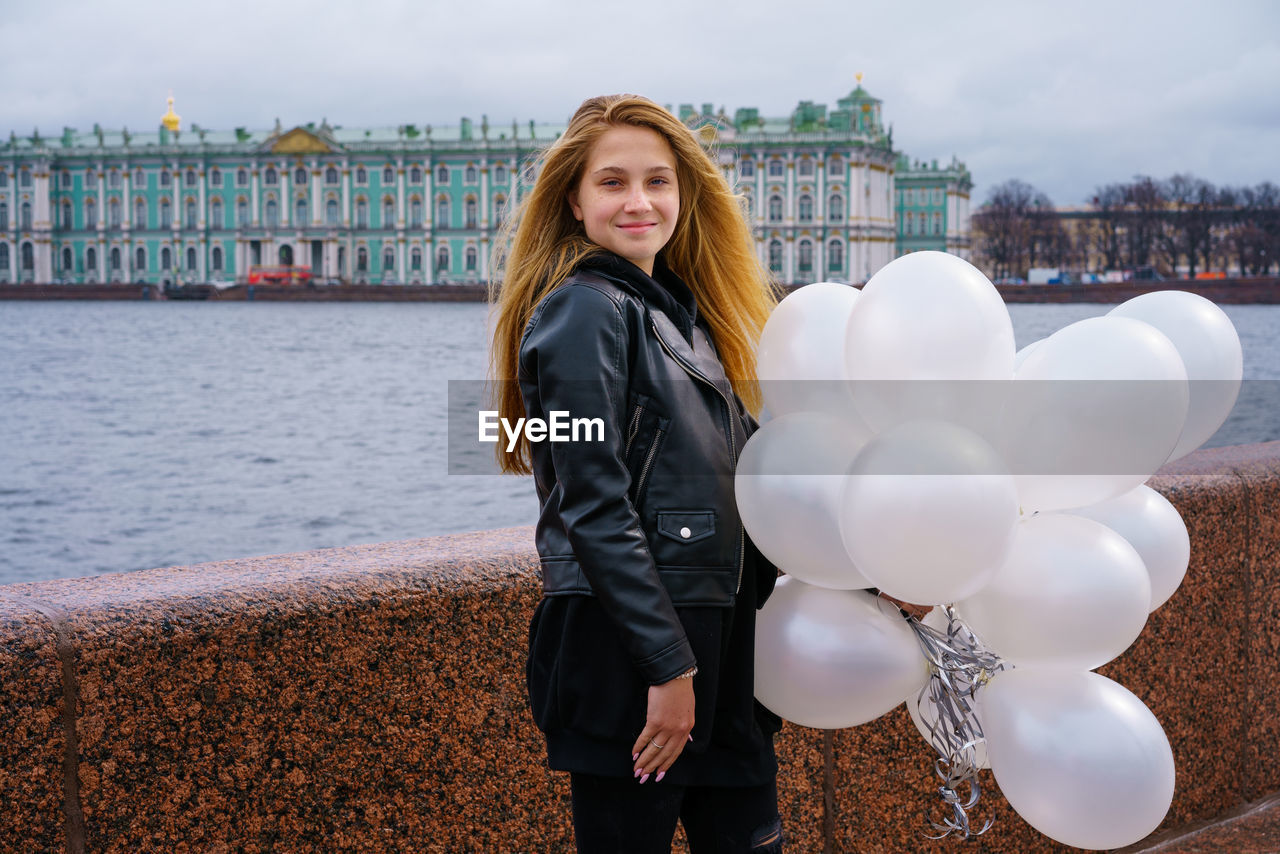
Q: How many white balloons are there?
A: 12